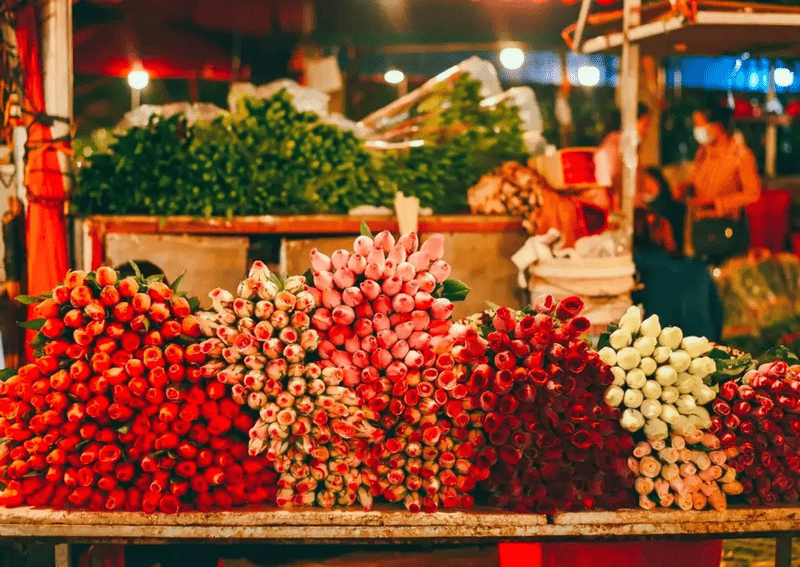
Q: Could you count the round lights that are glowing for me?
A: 5